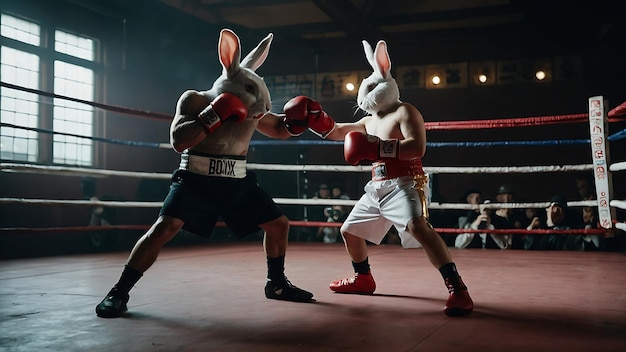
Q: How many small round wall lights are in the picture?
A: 4